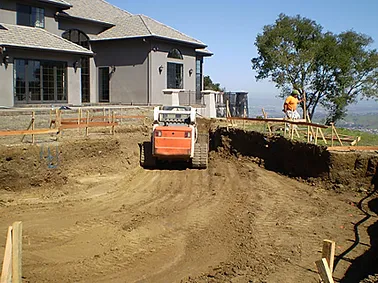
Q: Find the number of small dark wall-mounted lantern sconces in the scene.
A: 5